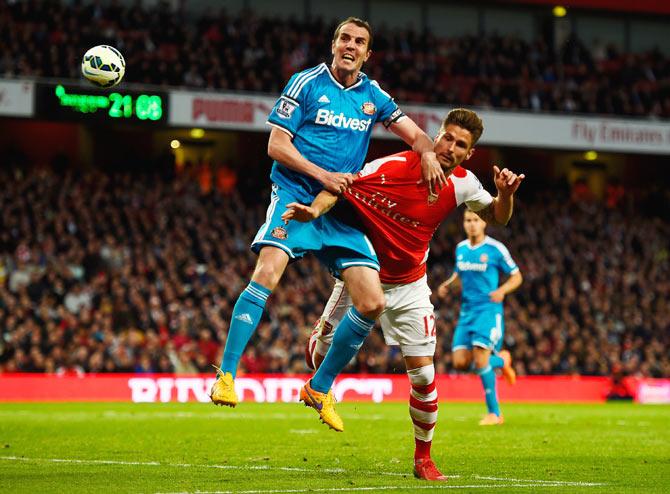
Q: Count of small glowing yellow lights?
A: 4